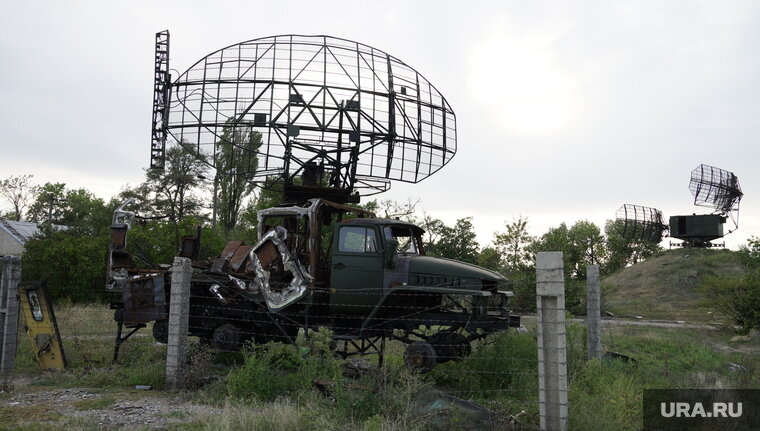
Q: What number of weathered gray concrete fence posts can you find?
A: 4